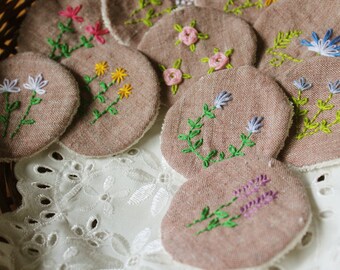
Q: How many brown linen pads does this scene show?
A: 10